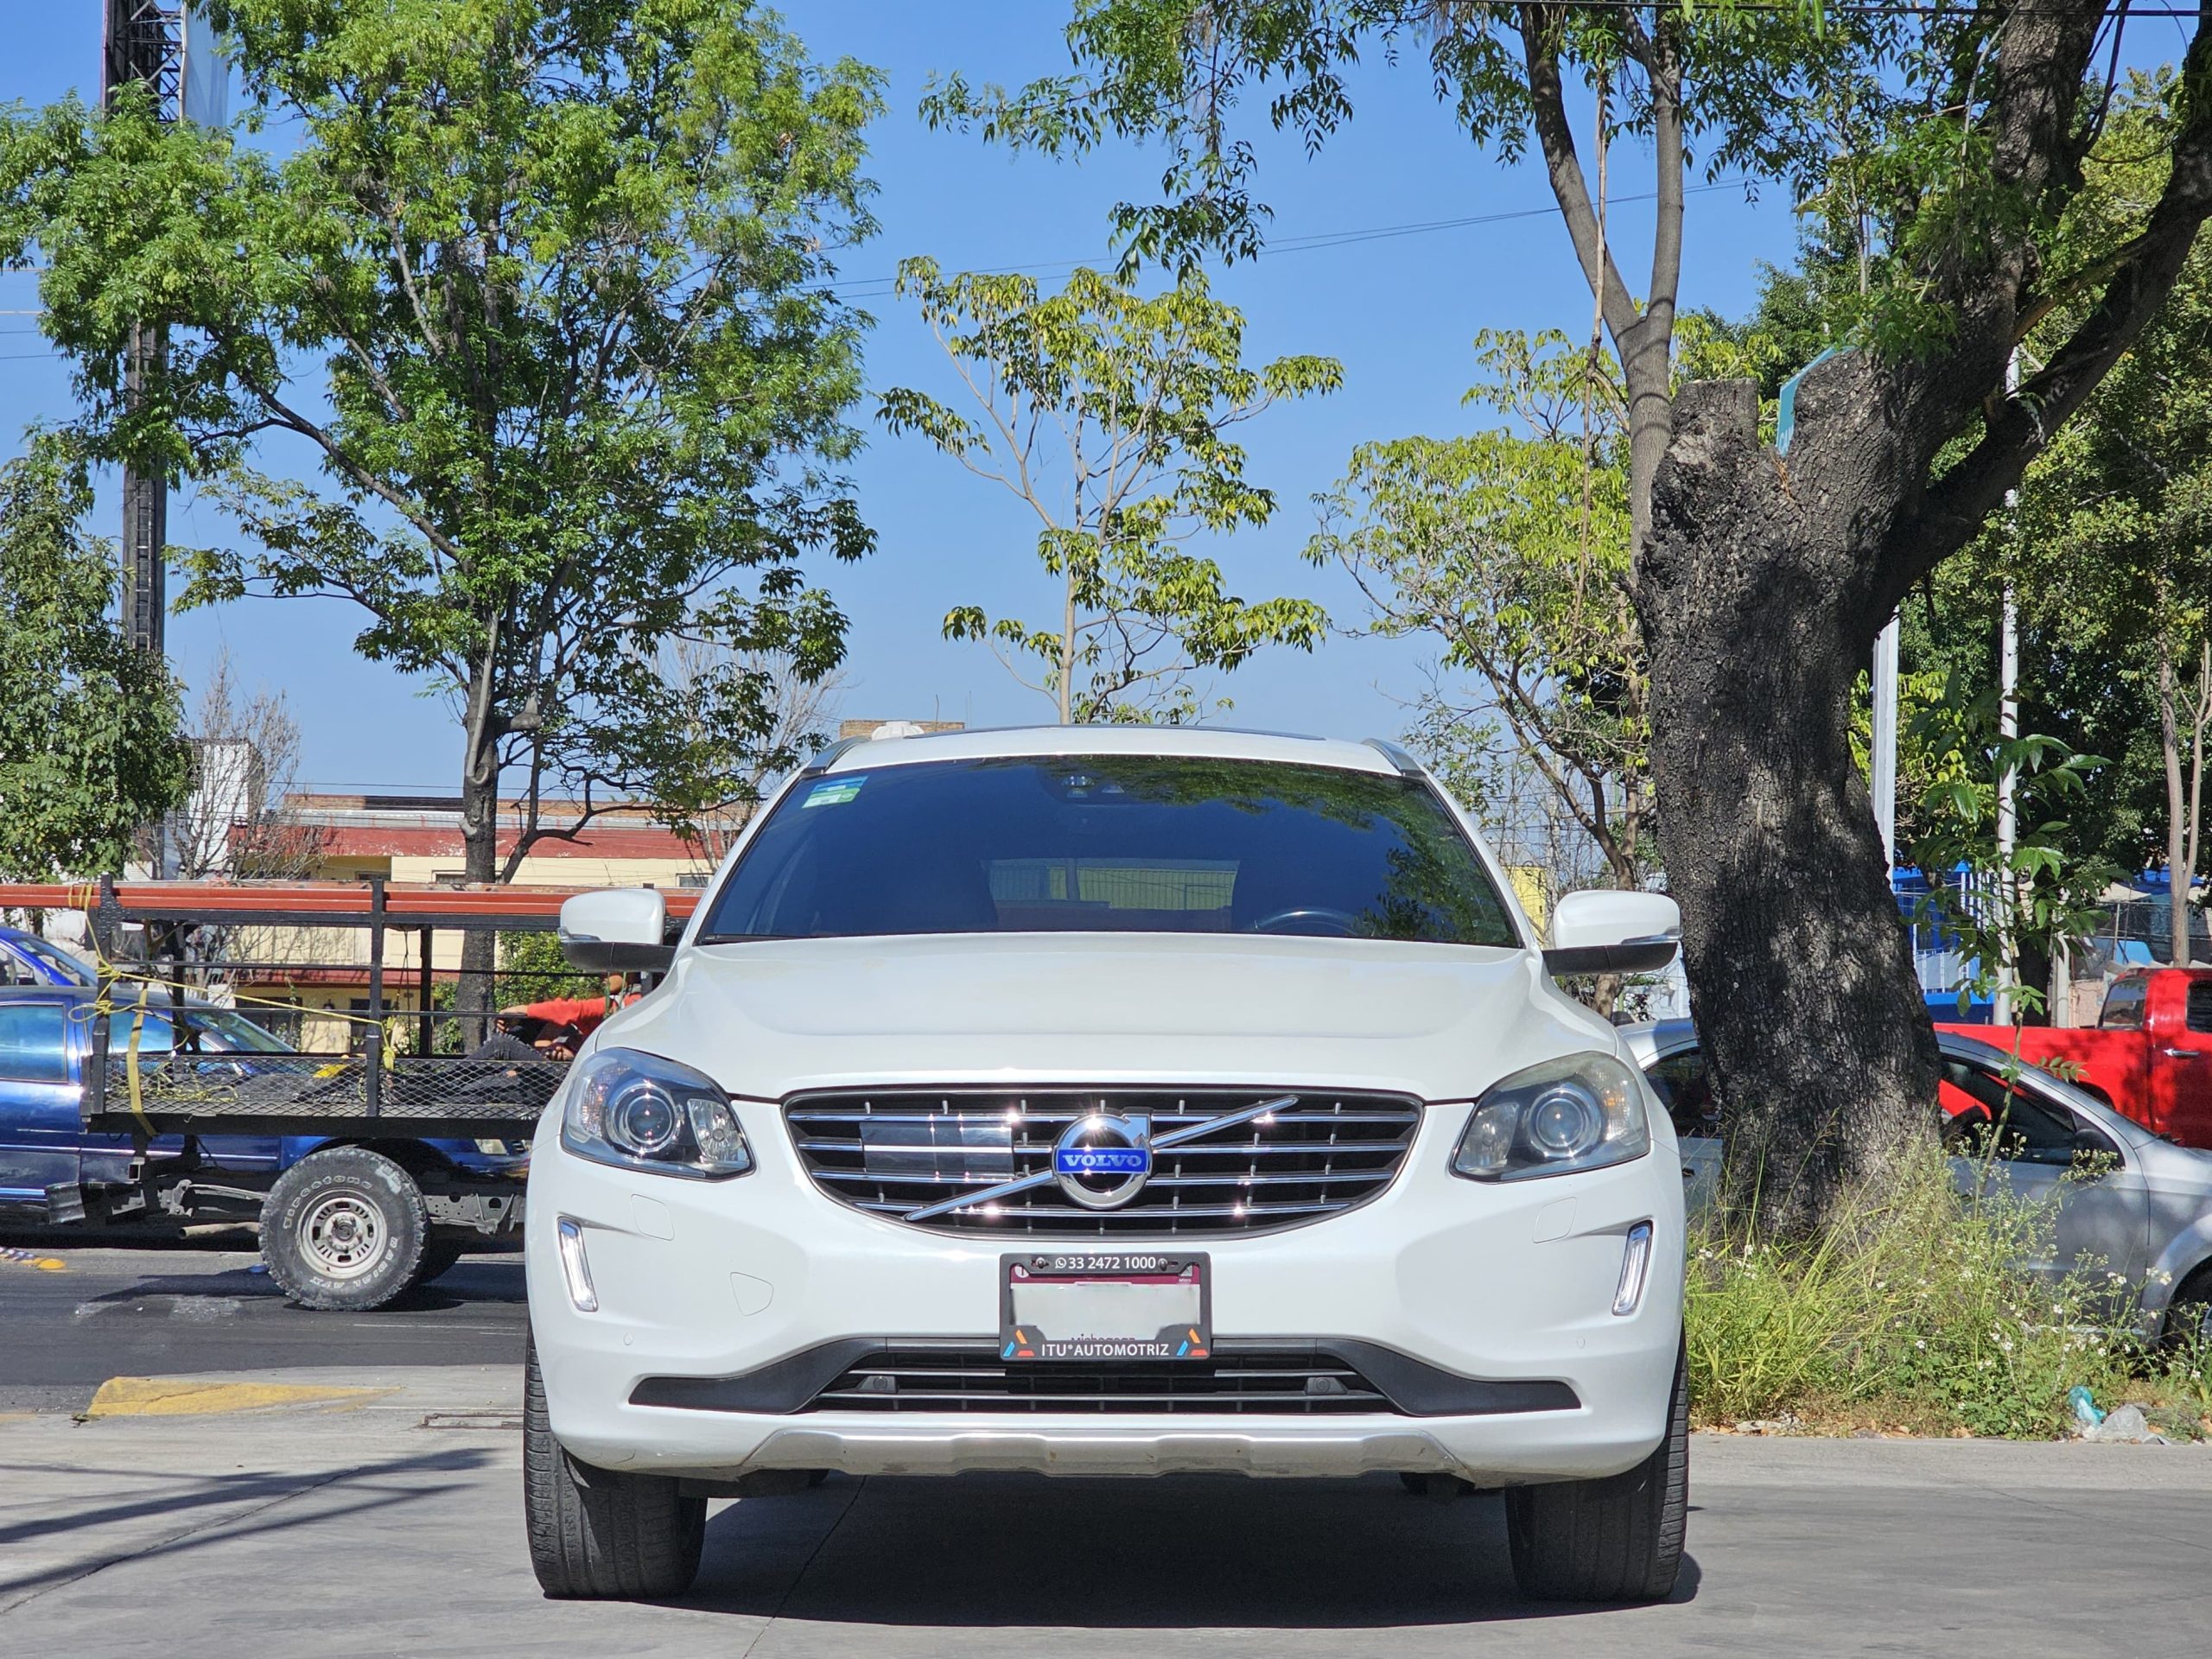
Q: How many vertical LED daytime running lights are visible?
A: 2